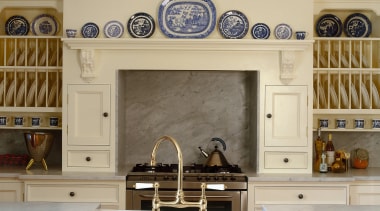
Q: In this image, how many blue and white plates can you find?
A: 11